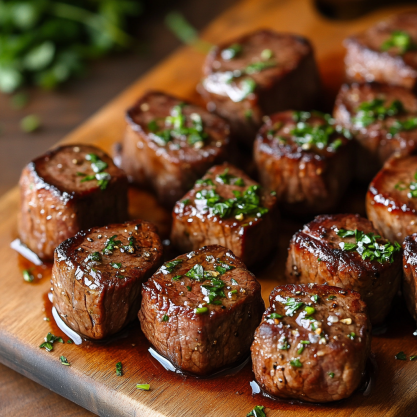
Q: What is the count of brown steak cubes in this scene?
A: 13